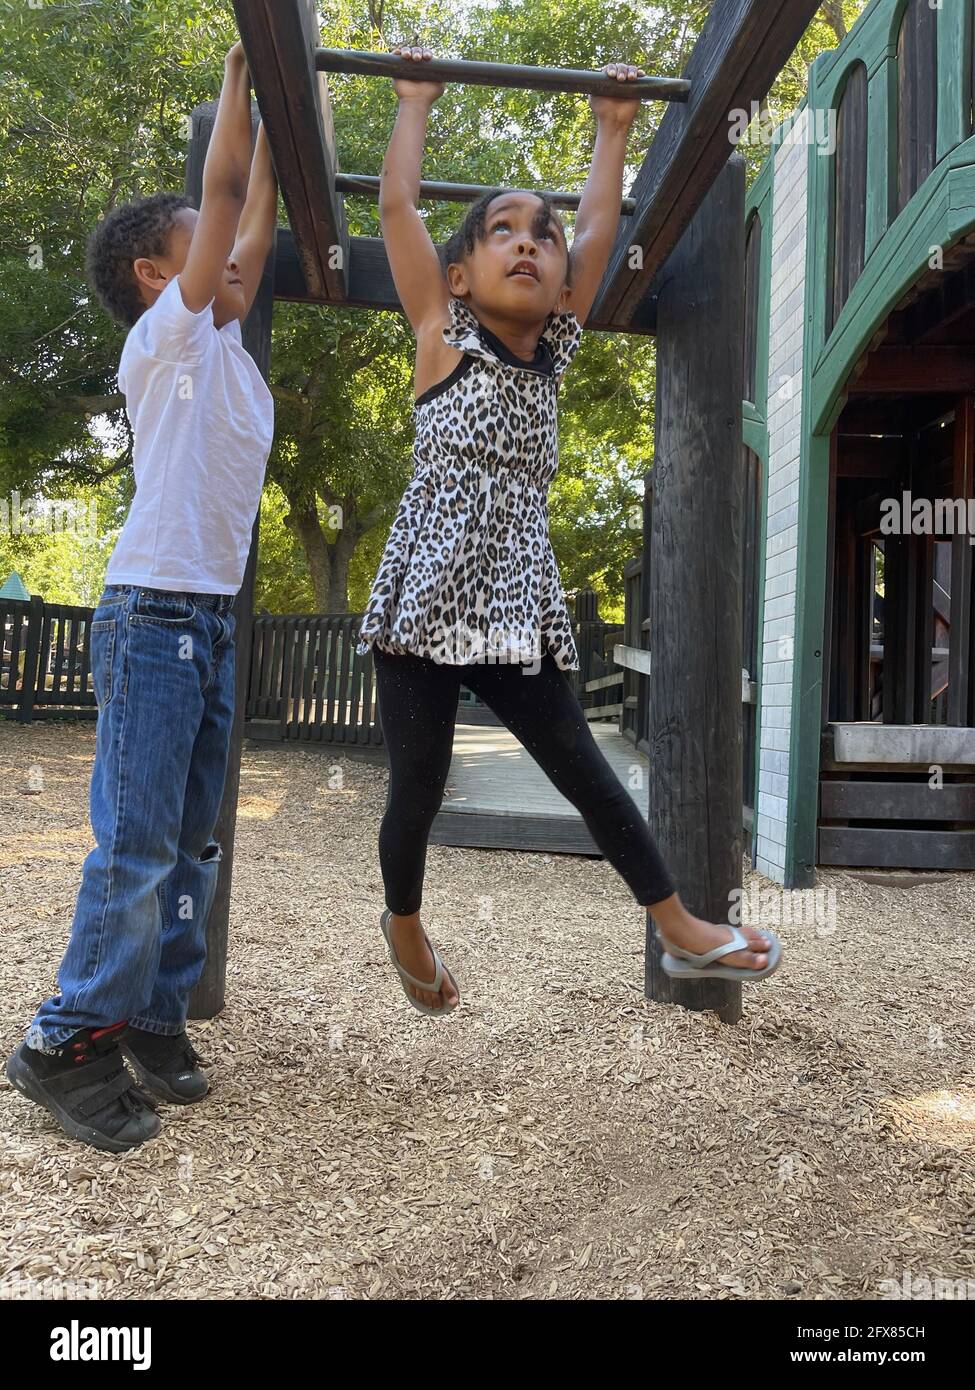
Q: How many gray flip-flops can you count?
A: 2